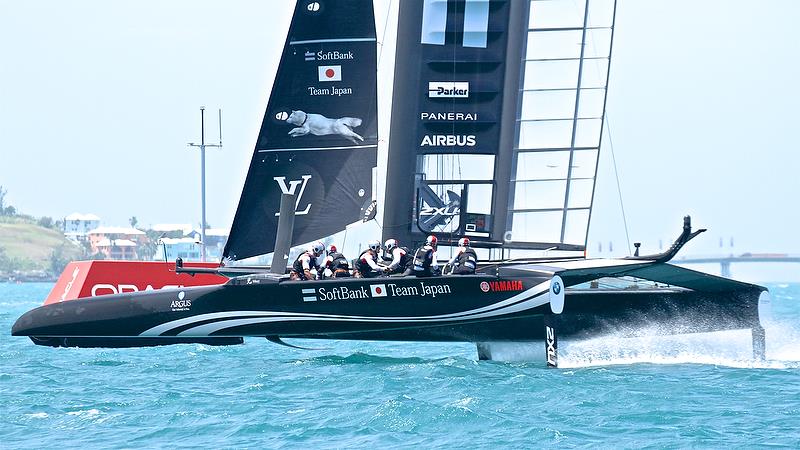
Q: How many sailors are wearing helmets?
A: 6